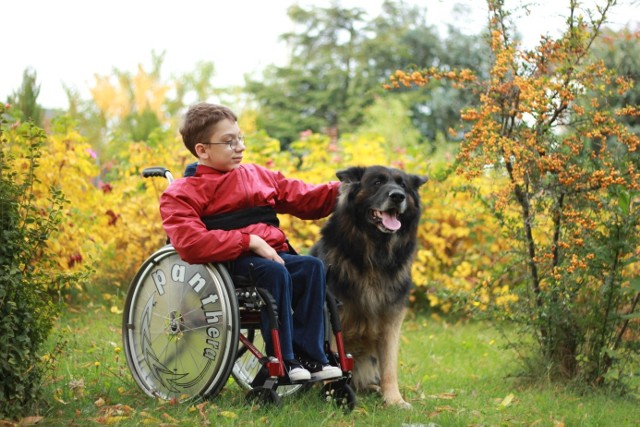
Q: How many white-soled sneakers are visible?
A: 2